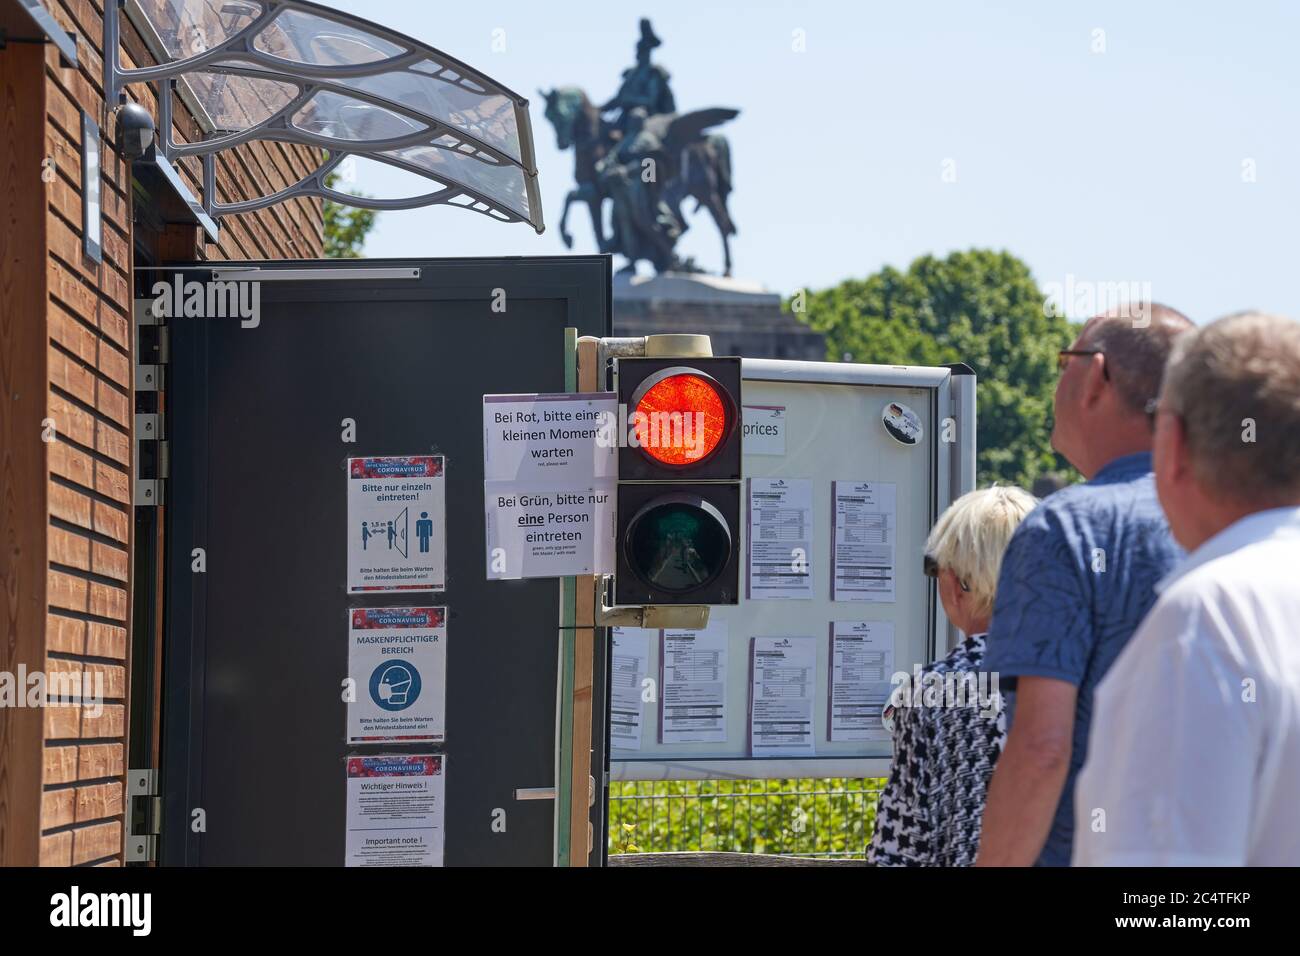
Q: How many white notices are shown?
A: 12